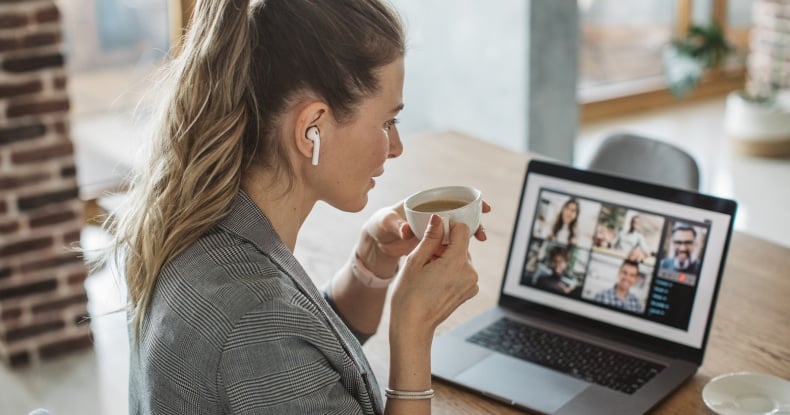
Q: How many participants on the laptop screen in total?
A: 5